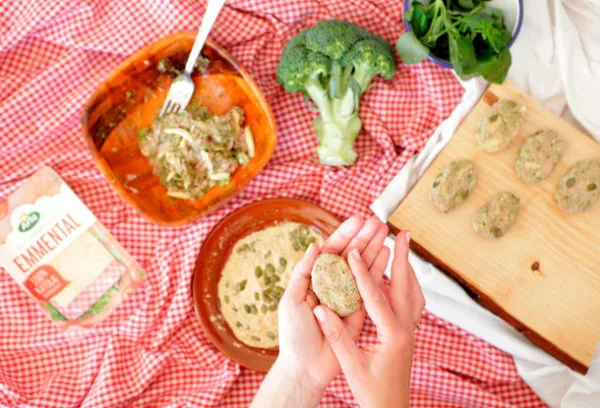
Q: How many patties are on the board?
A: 5